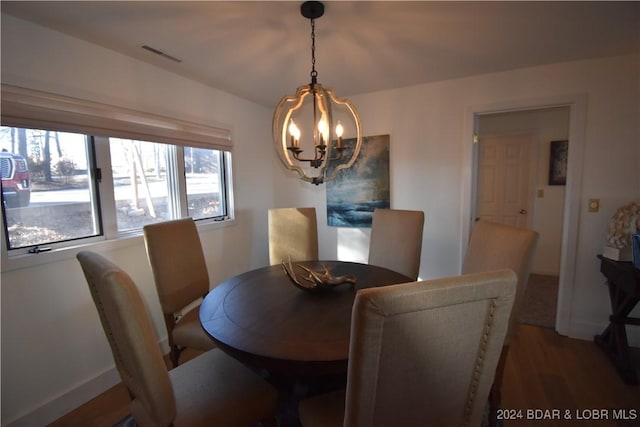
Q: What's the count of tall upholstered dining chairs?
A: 6